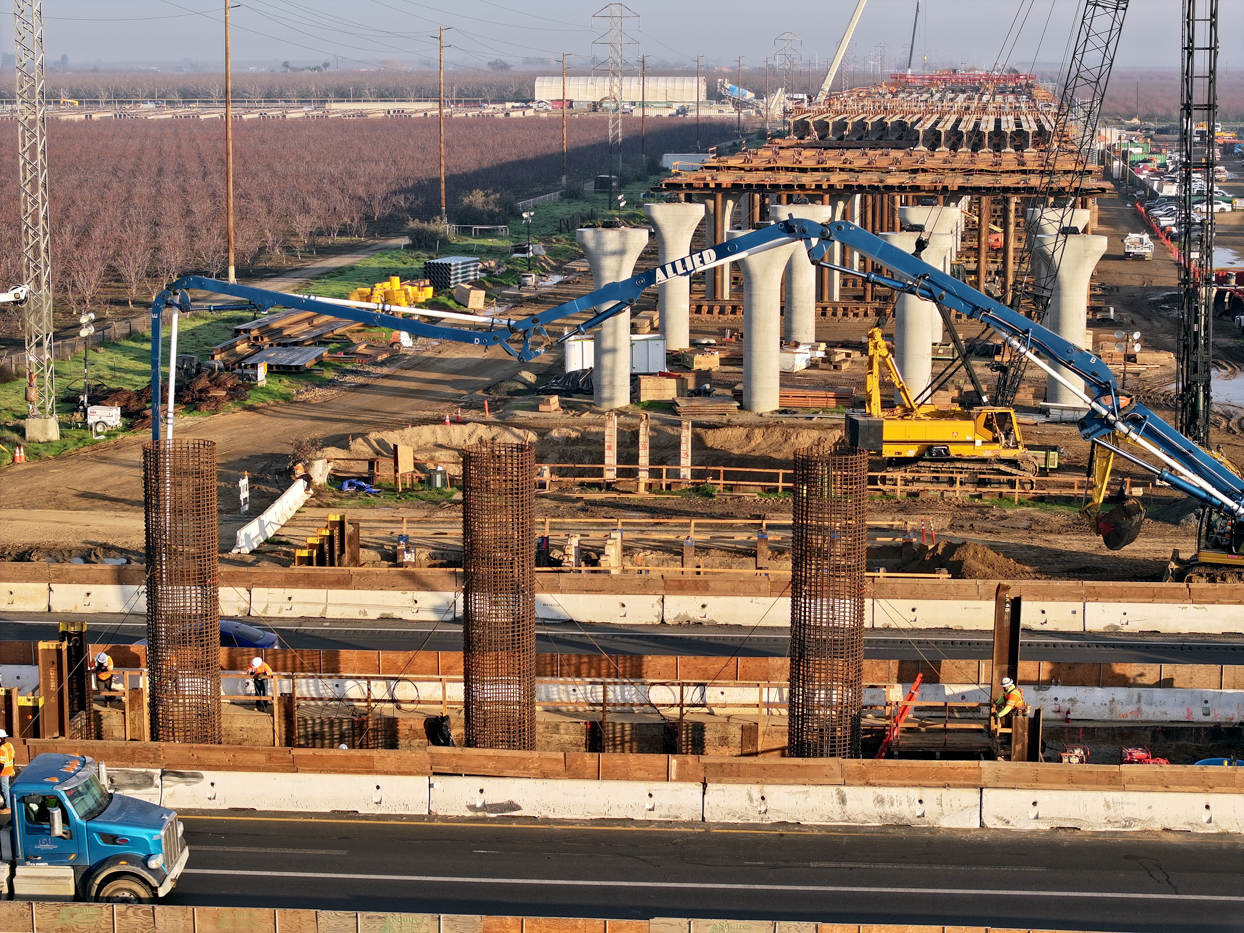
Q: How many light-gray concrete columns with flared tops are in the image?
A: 8